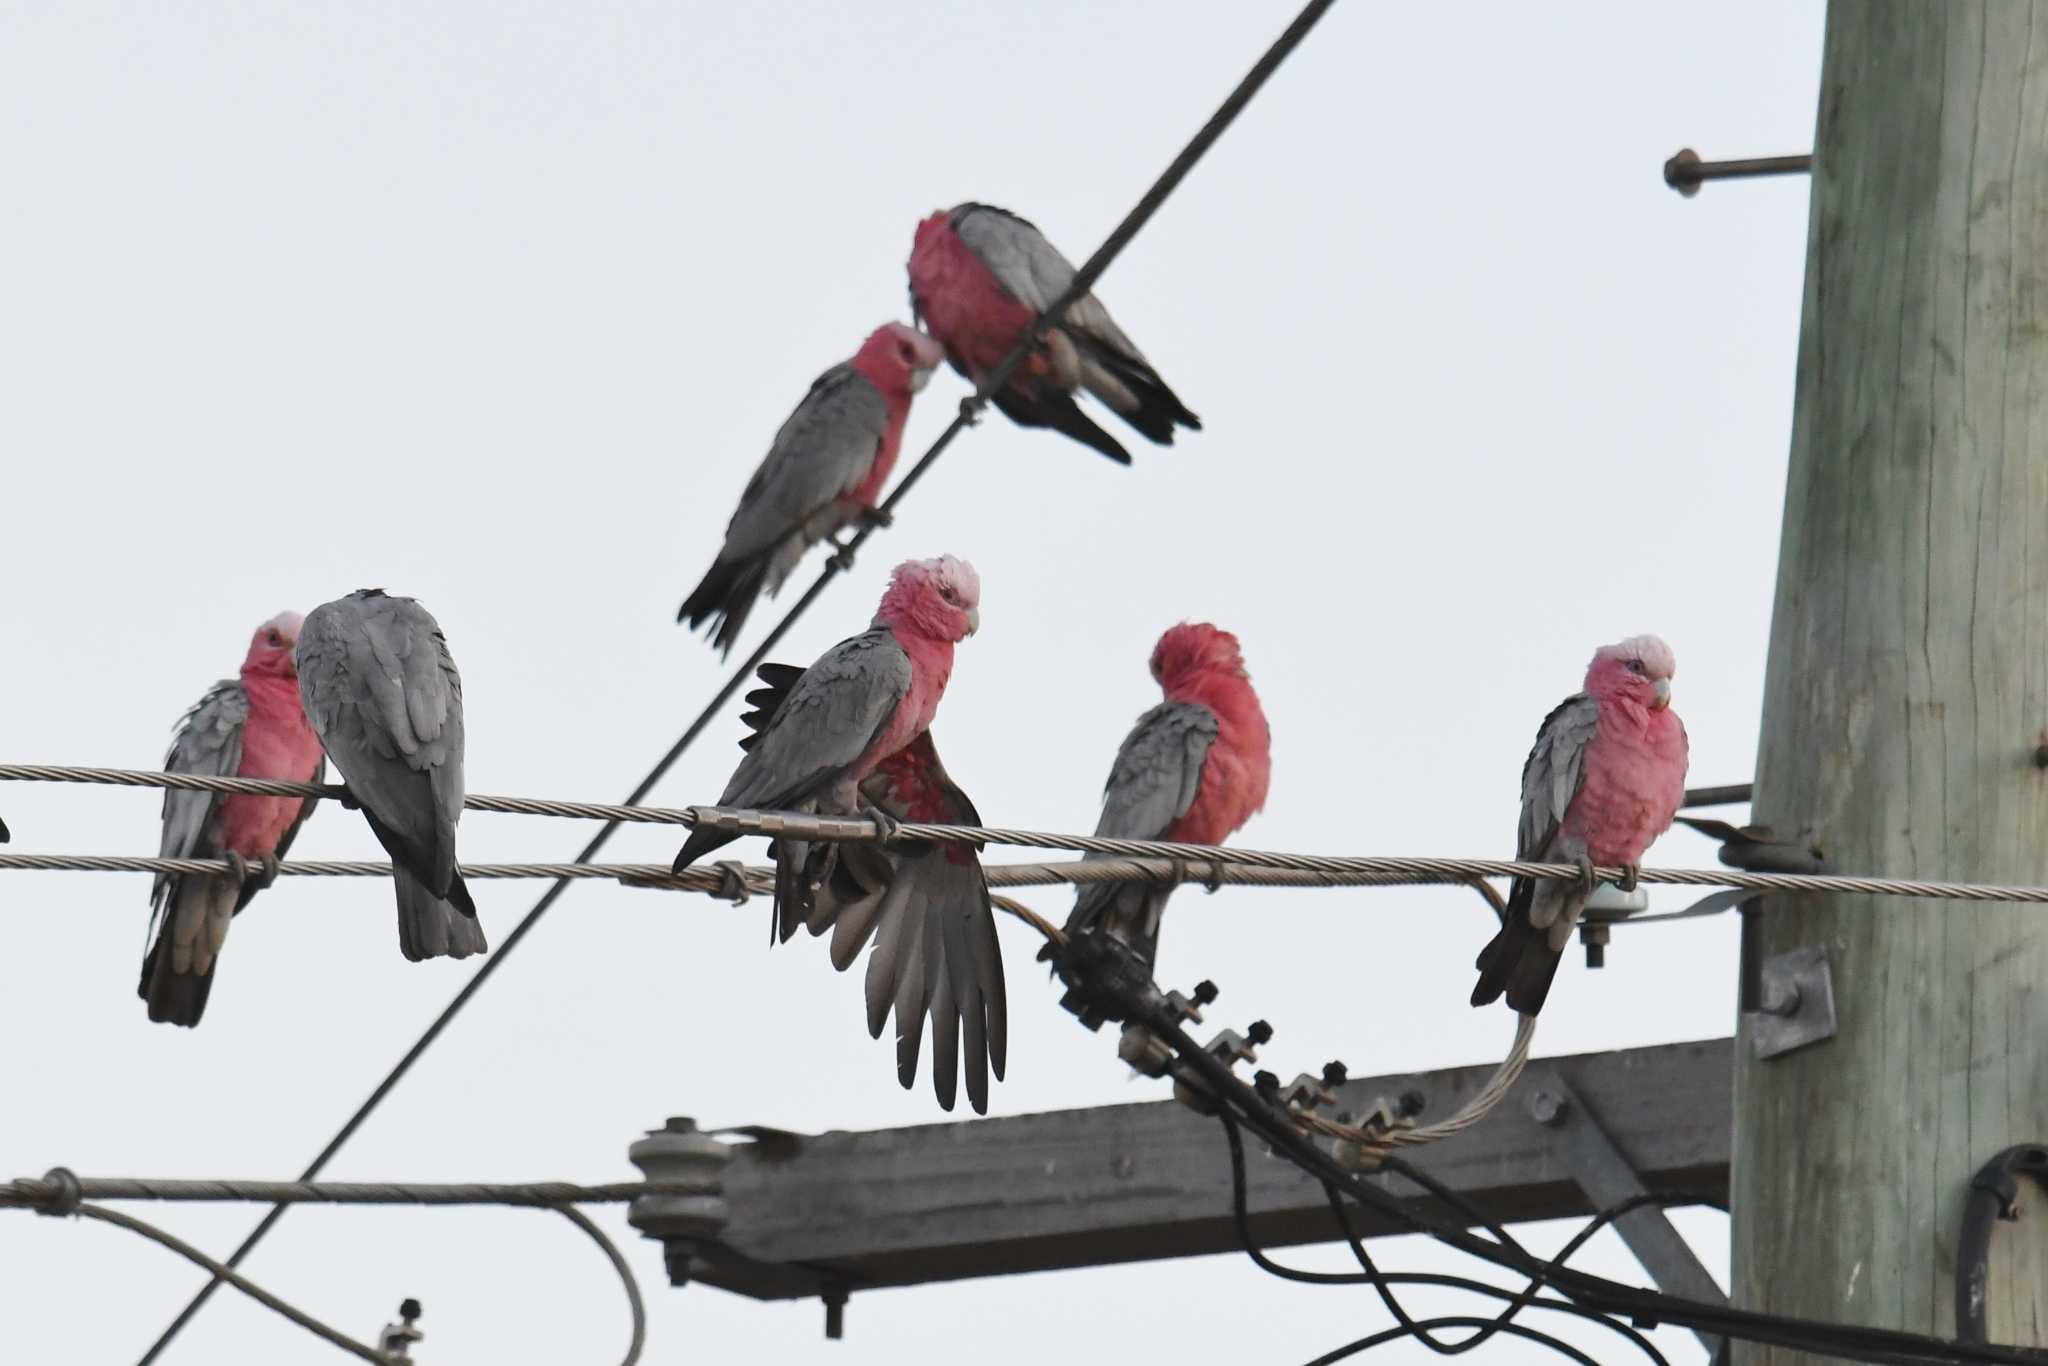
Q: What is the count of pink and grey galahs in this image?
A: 7